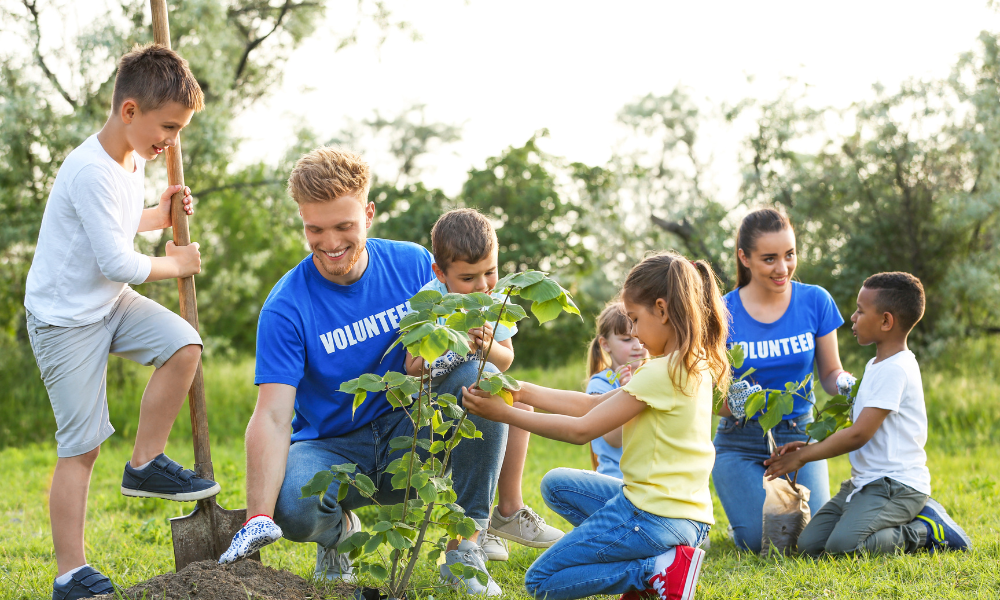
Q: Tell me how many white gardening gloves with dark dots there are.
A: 4